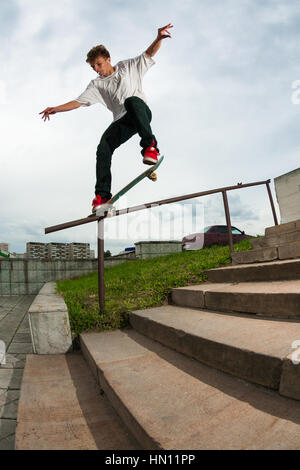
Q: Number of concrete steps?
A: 8